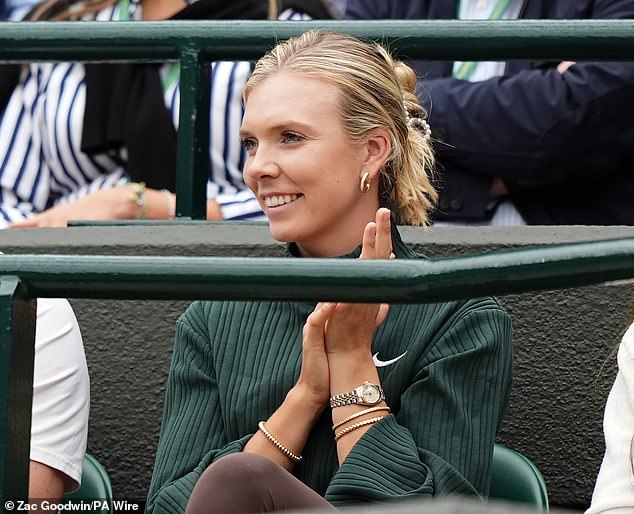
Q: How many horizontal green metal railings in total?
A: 2